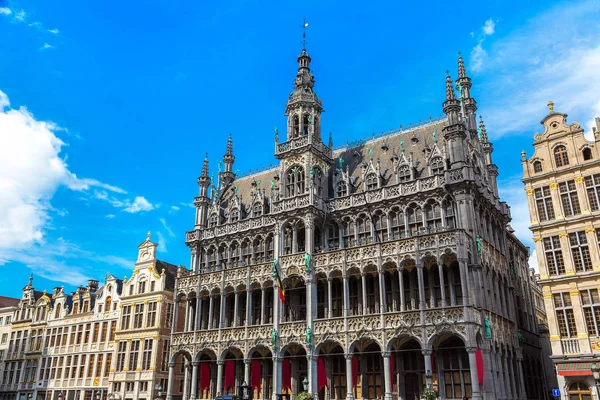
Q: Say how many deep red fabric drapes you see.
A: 9